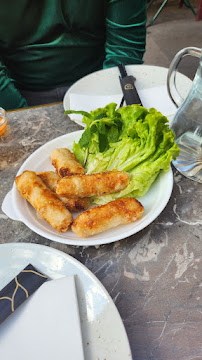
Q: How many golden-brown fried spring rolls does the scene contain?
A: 5